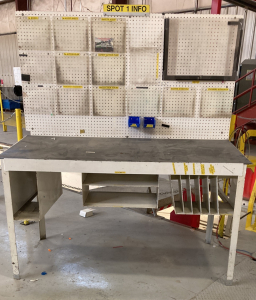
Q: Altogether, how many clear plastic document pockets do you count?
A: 13